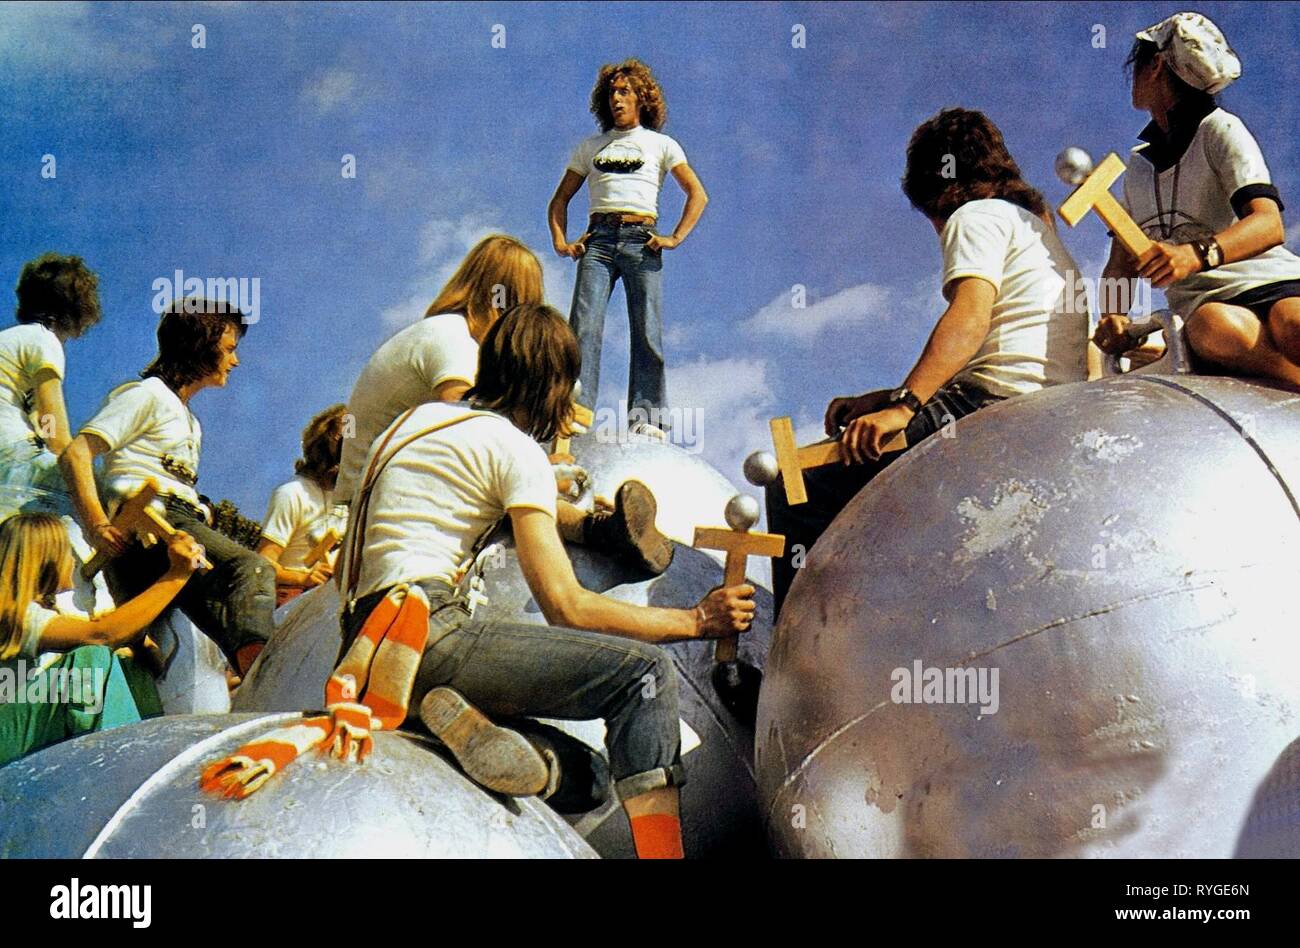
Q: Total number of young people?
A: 9